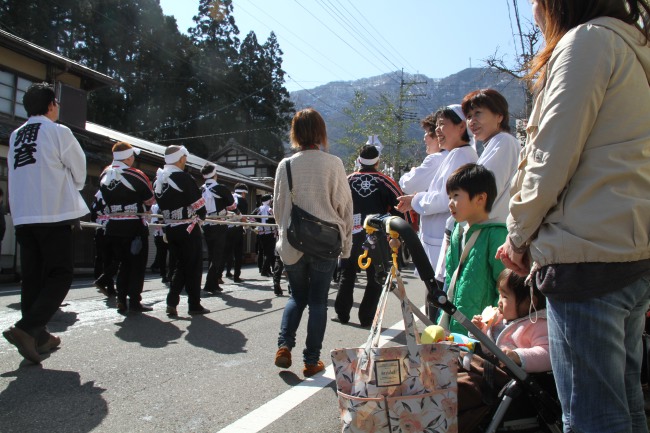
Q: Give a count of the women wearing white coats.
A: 3